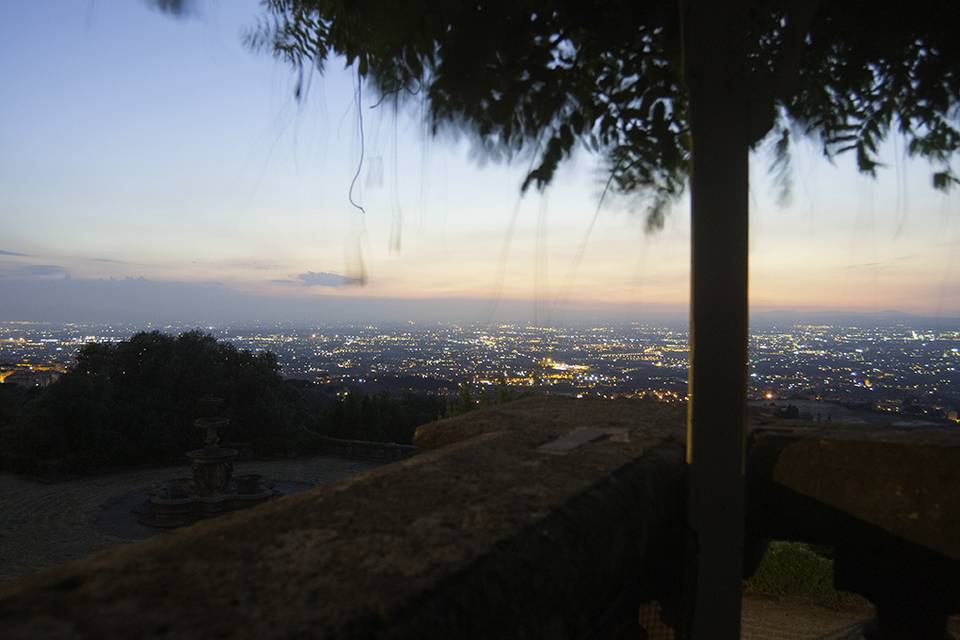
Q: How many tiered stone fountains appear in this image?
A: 1